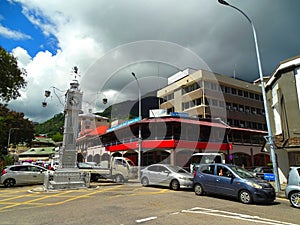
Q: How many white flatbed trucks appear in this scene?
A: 1